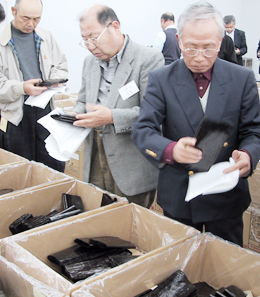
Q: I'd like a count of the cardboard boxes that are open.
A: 5